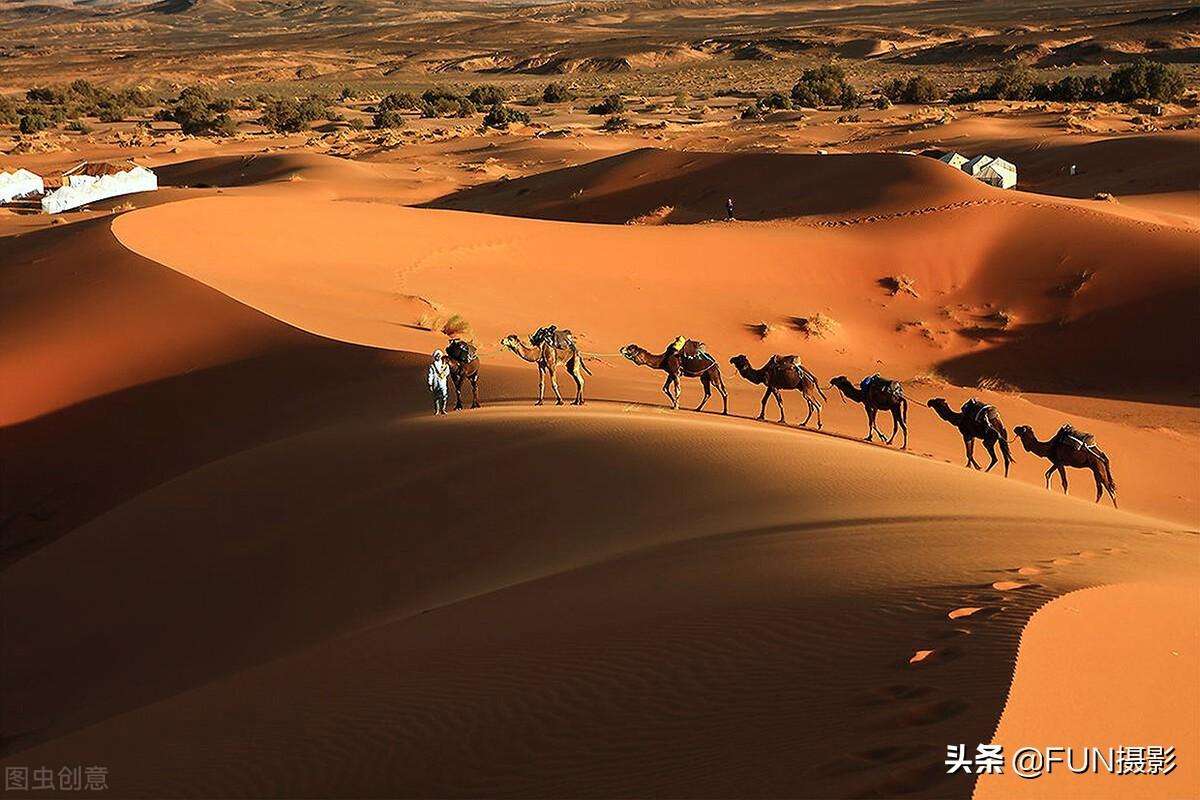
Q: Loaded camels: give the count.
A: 7